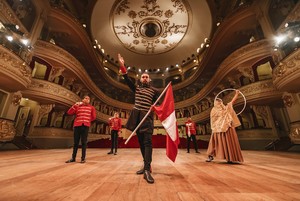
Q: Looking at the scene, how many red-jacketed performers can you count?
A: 3